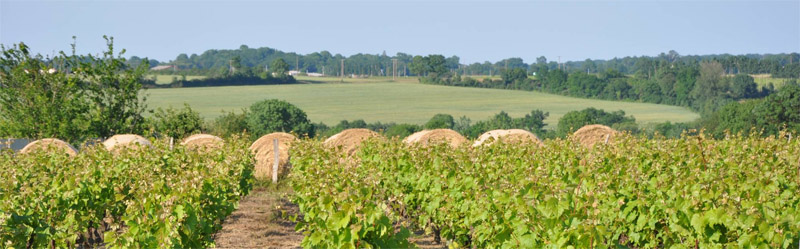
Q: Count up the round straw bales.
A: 8